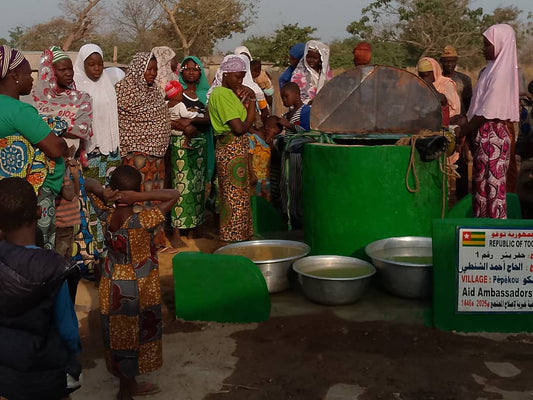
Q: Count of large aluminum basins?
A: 3